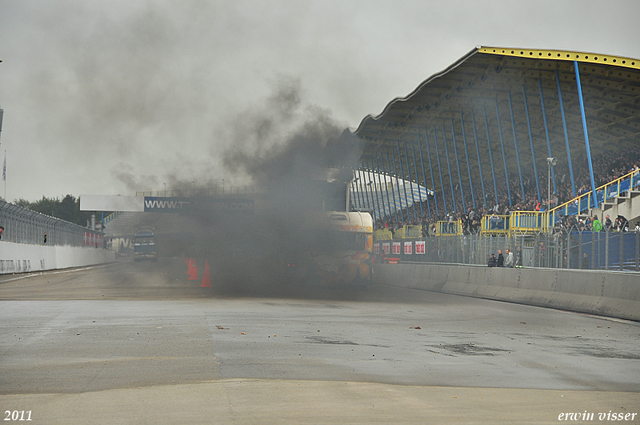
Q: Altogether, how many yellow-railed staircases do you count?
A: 1